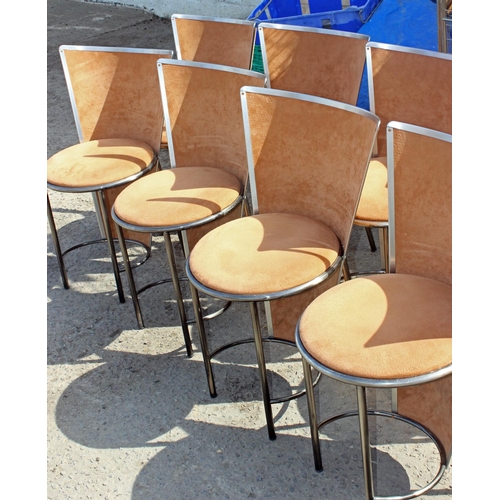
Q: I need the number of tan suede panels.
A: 7